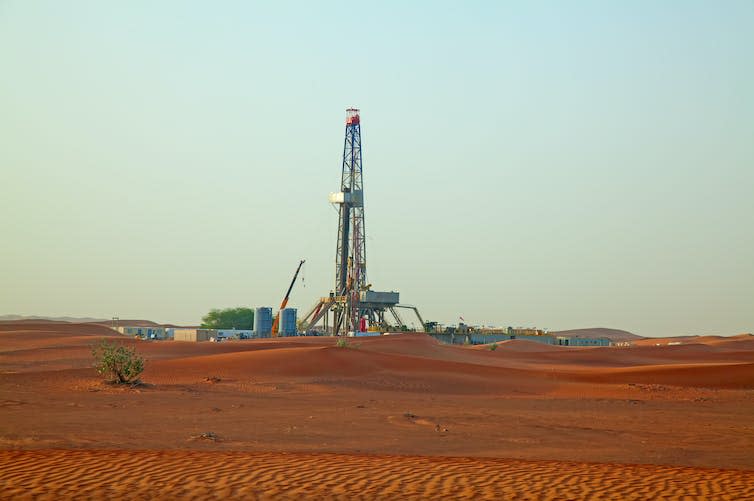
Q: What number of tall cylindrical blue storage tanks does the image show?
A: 2